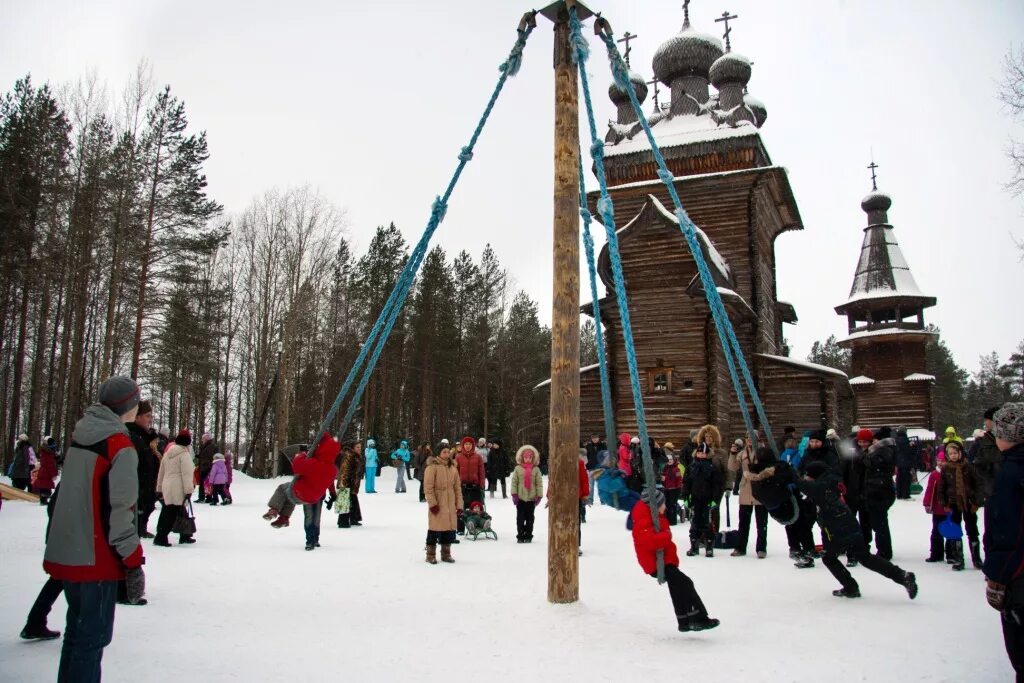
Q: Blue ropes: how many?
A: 4